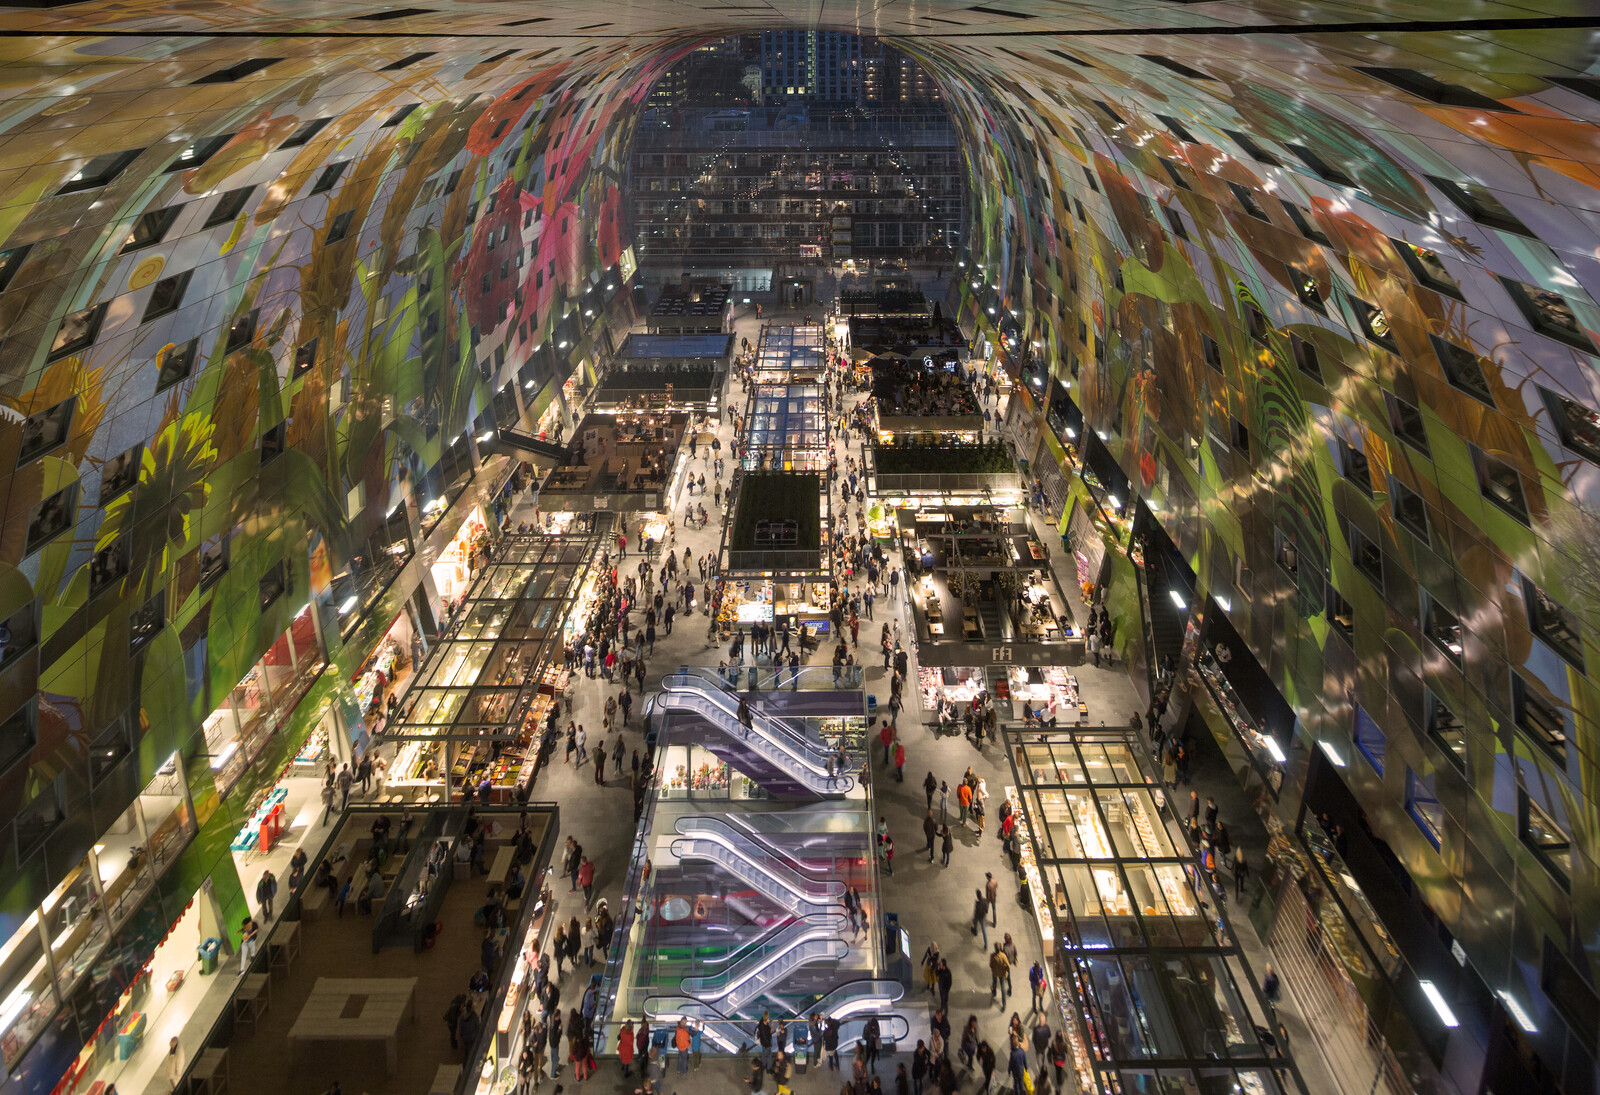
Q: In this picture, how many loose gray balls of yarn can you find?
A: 0